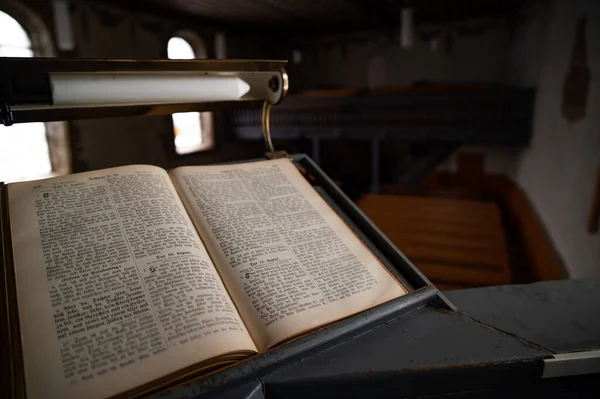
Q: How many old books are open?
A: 1